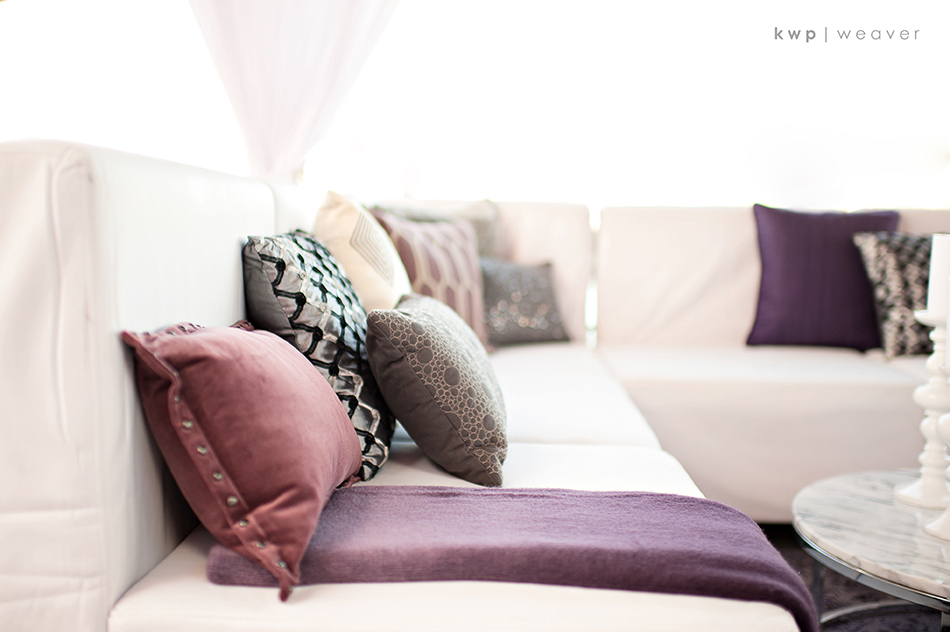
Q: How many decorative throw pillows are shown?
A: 9